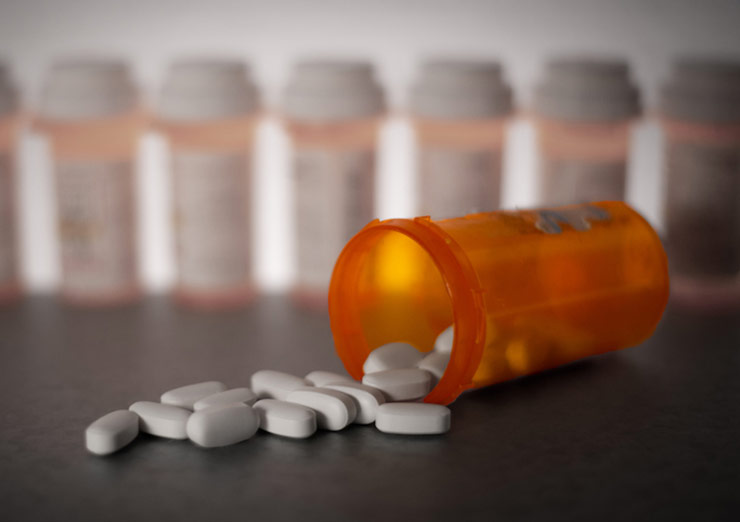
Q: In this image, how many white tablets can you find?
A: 15